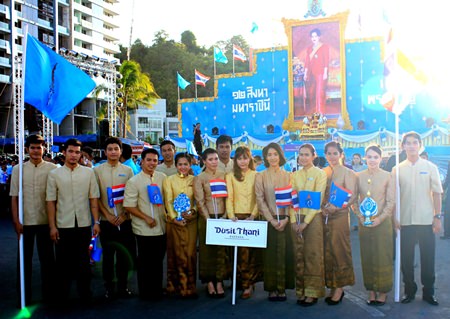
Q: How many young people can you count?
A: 14